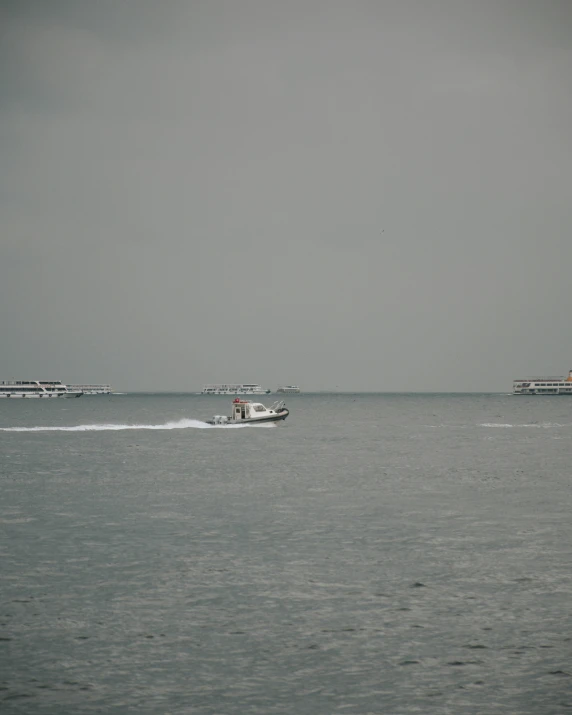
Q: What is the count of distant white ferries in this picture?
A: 5